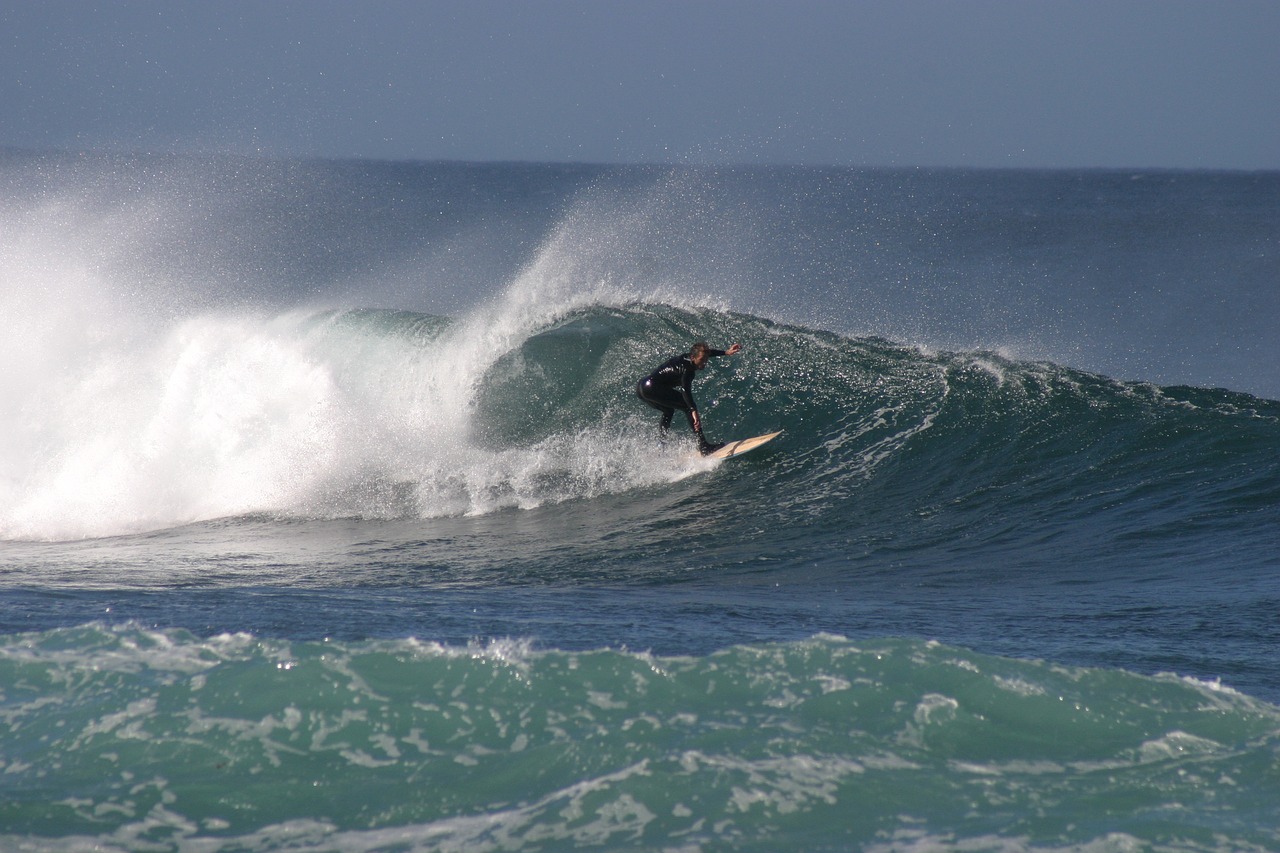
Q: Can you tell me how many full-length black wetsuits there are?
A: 1